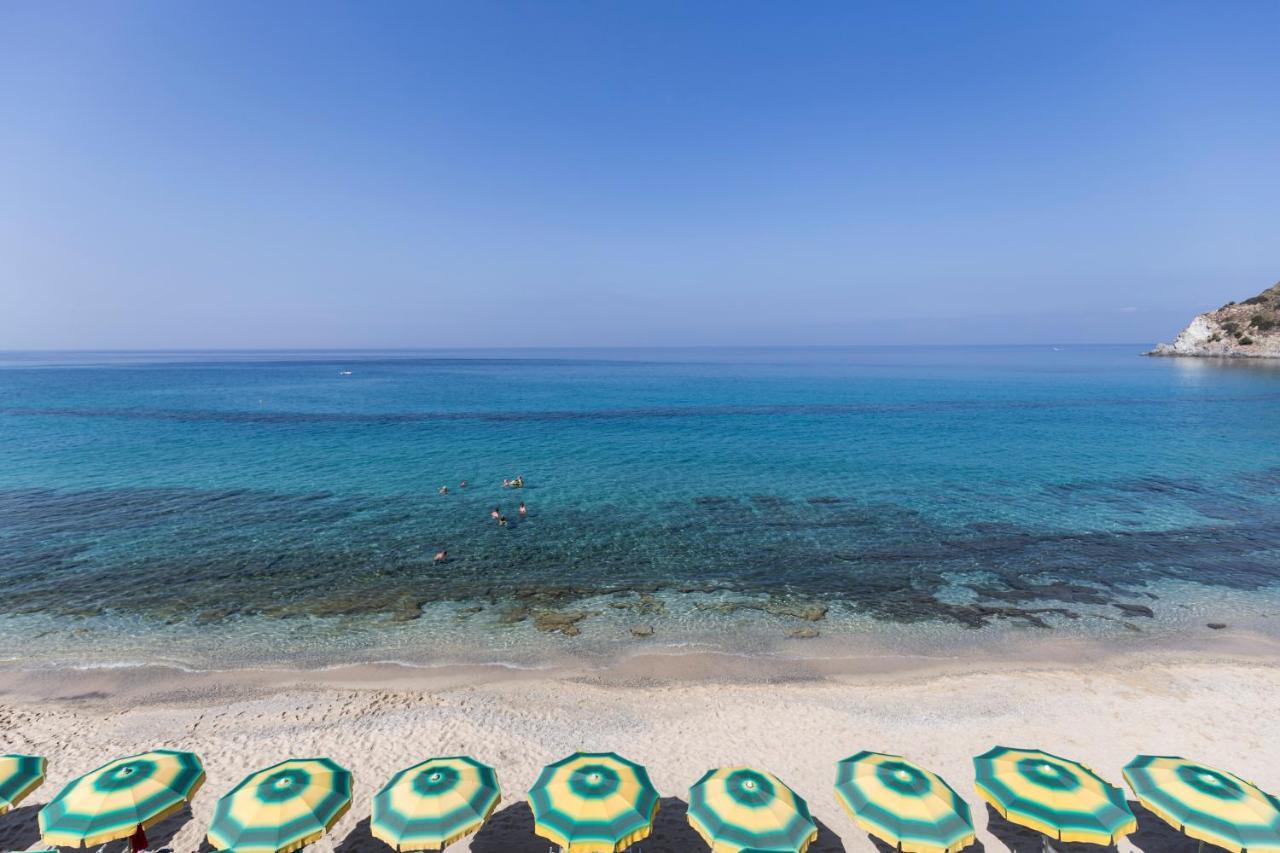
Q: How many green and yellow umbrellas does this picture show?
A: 9